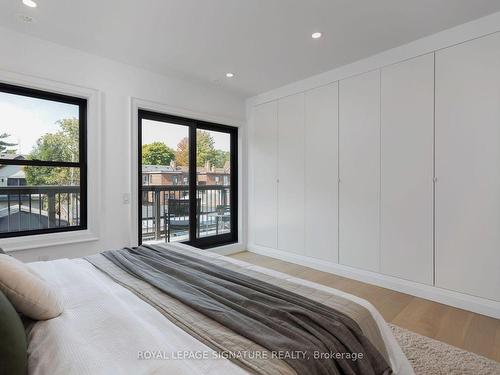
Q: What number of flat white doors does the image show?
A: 6